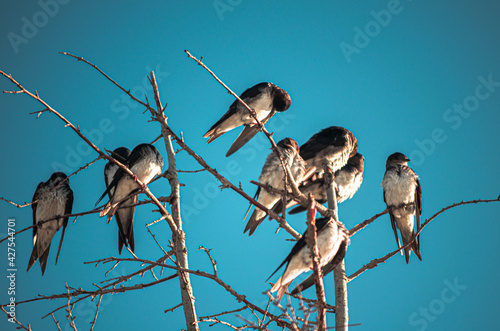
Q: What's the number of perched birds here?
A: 9